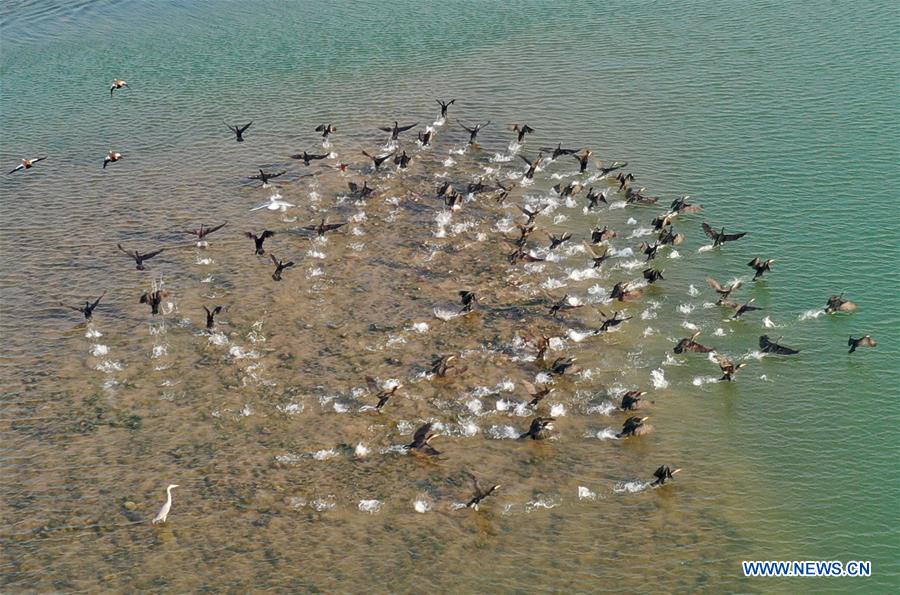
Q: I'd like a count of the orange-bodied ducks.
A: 3